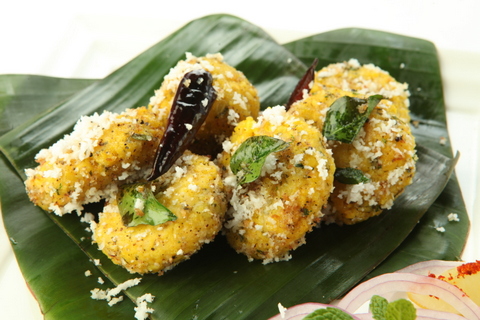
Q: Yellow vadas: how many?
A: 6